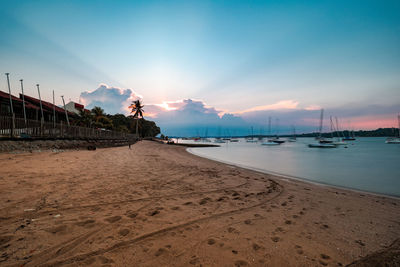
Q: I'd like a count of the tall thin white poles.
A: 5